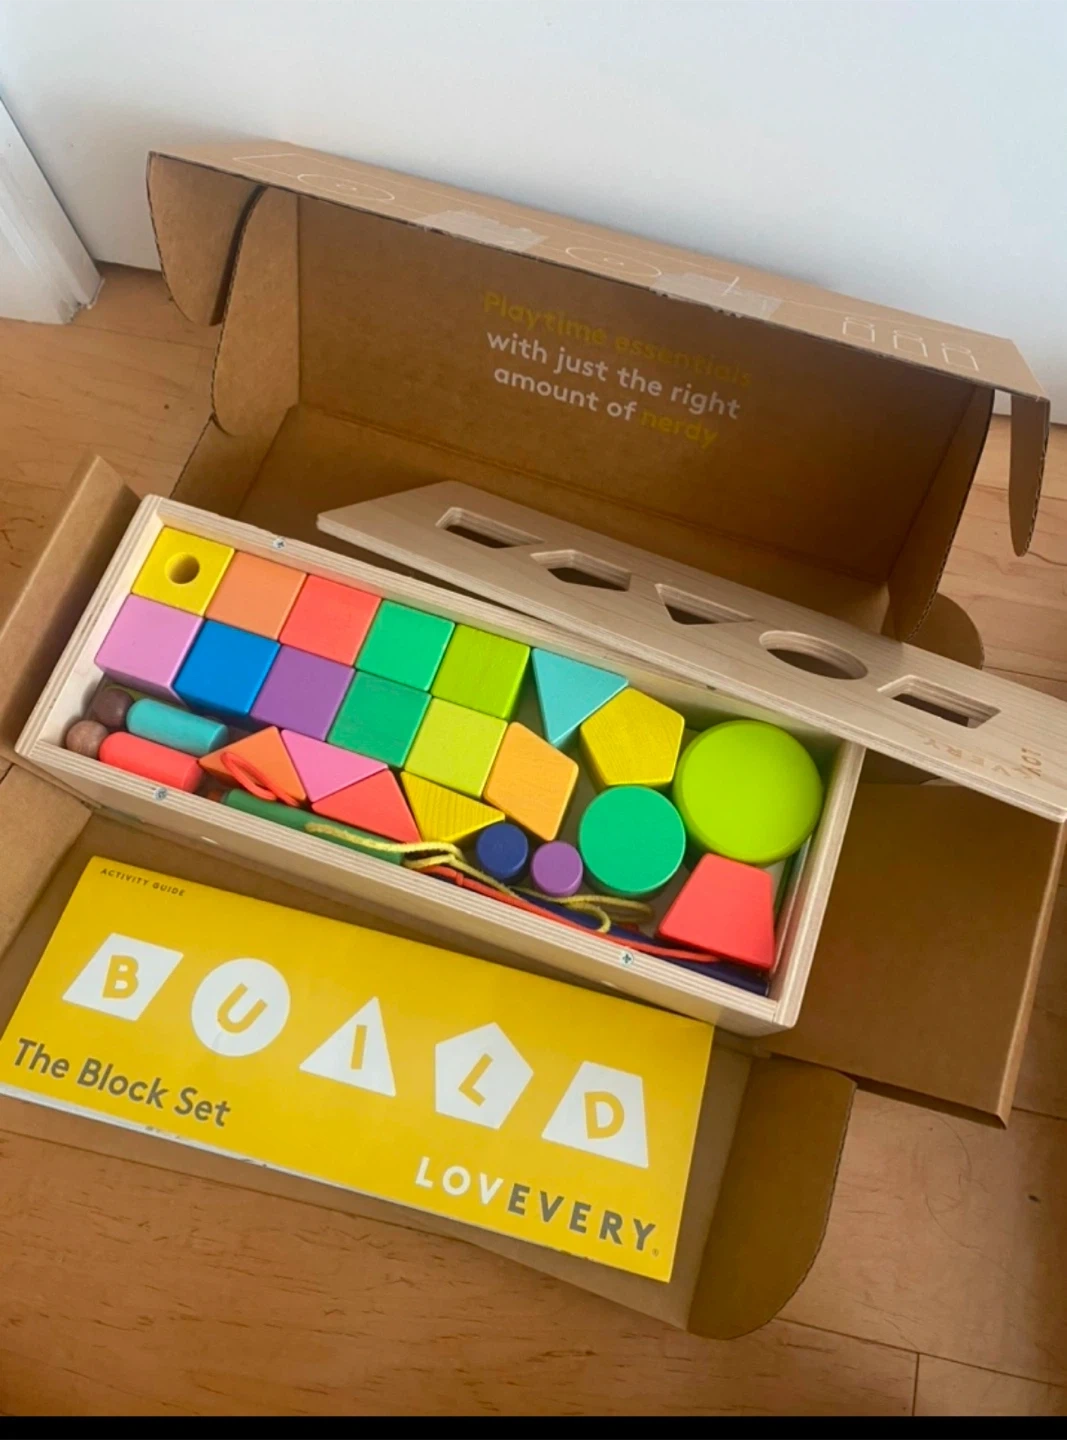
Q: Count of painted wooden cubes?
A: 10